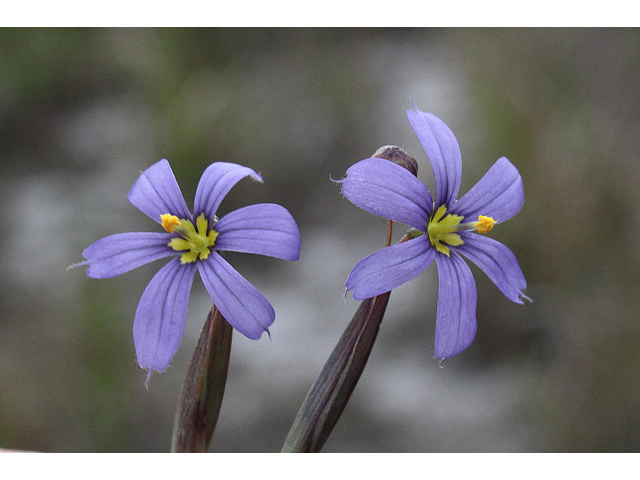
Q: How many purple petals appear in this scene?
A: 12